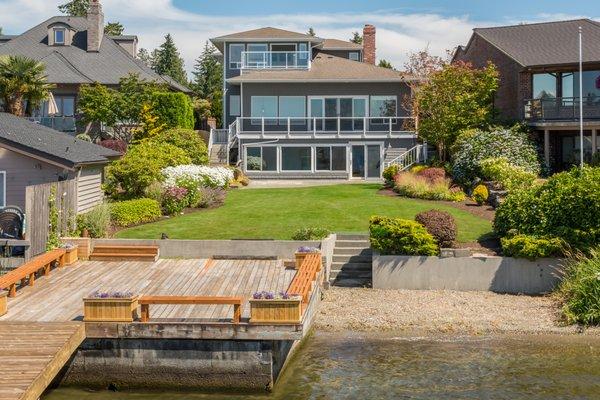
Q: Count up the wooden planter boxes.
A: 5